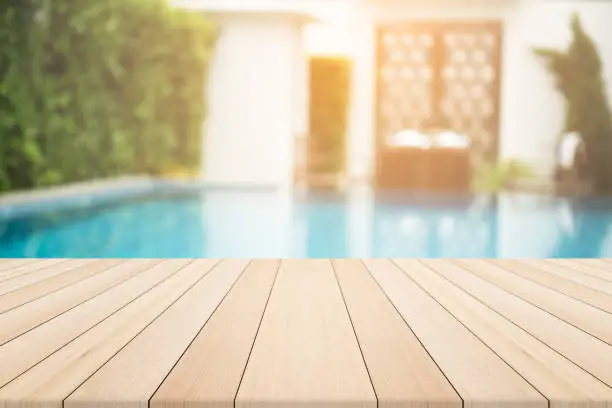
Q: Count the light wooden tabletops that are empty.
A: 1